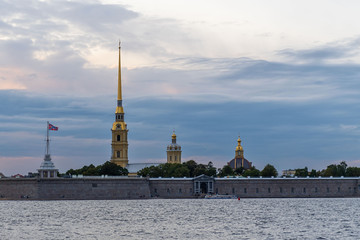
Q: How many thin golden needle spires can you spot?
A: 1